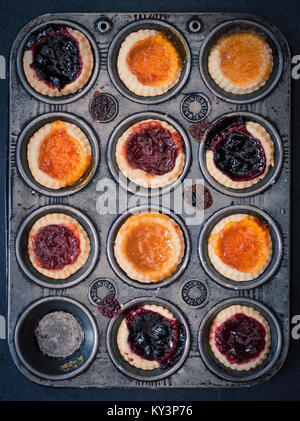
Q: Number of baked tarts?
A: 11